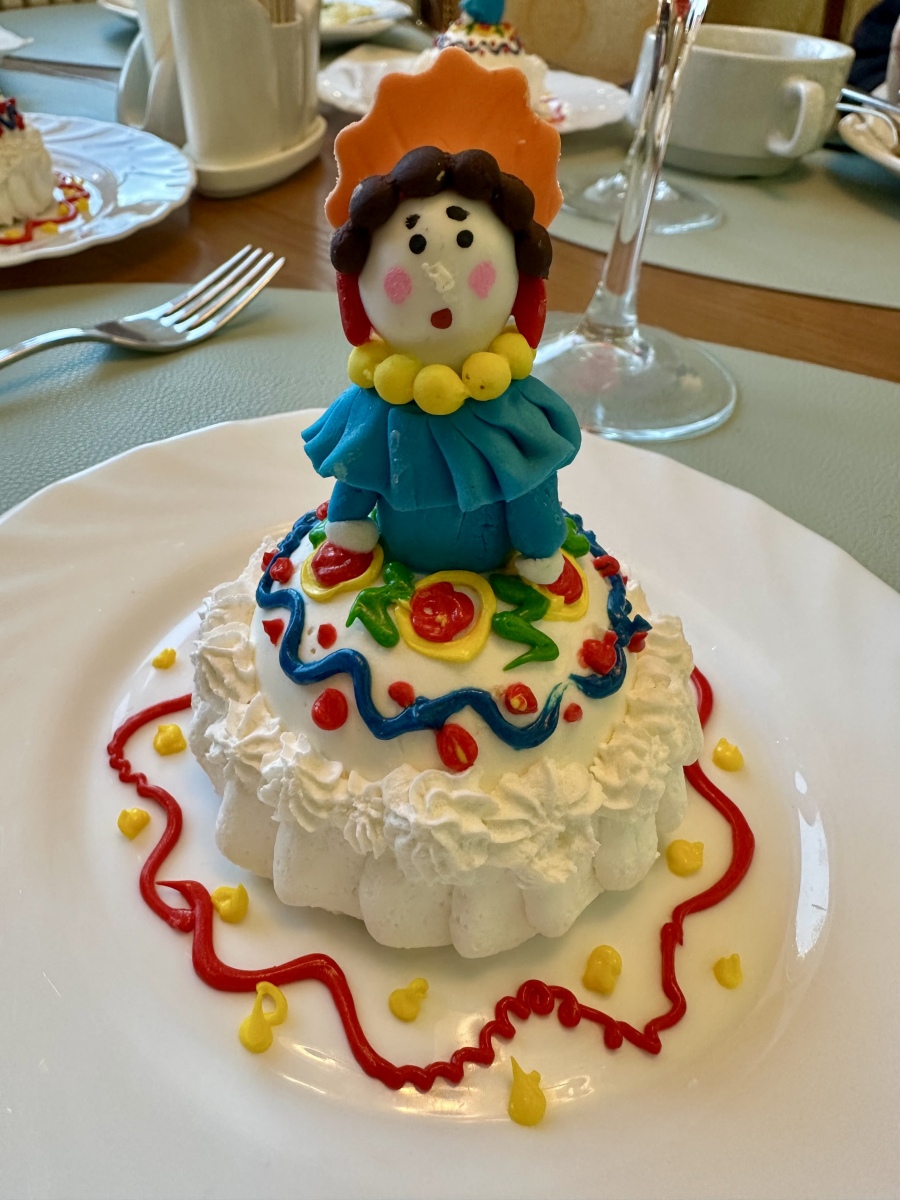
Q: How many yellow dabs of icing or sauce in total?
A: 11